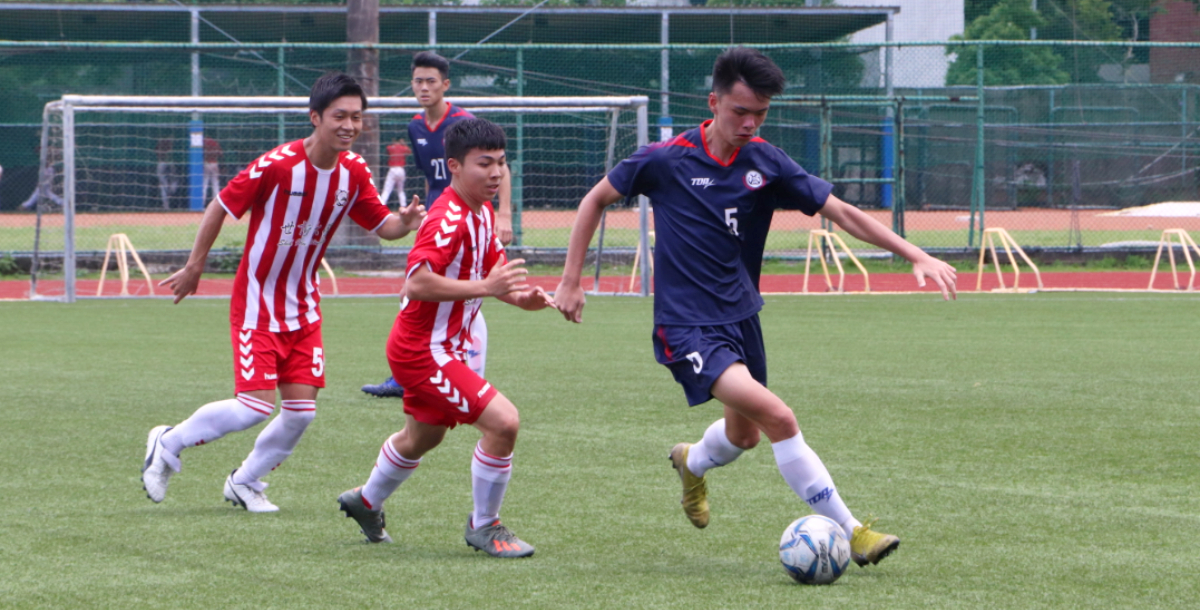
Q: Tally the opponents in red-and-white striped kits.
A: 2